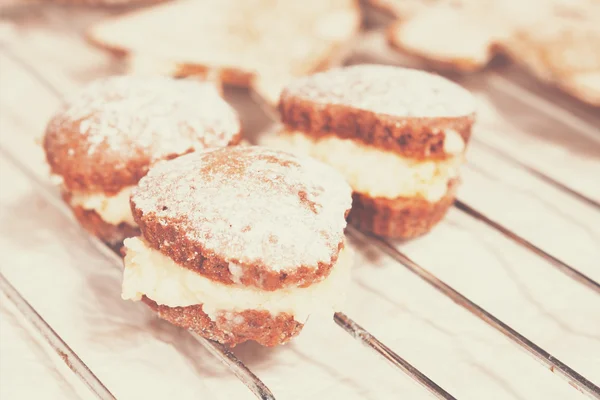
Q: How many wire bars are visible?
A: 7